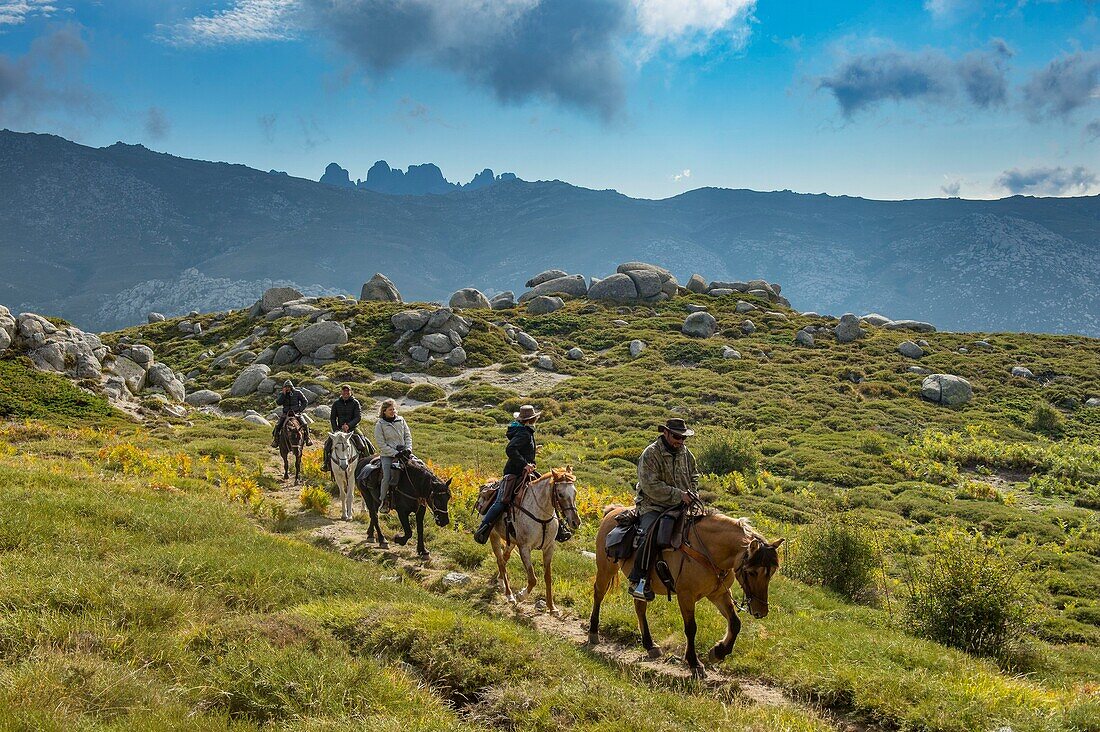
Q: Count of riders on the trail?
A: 5